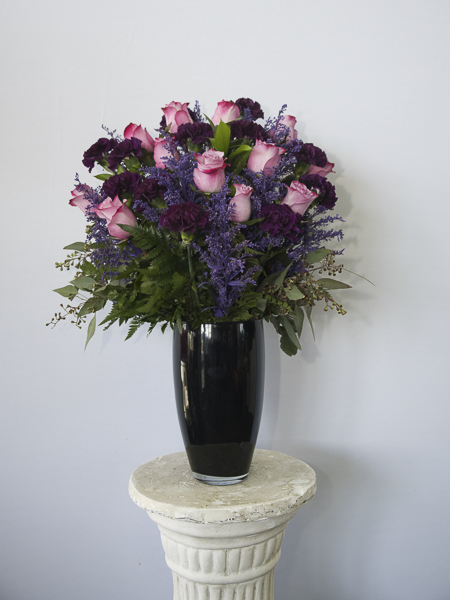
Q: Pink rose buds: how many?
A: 12